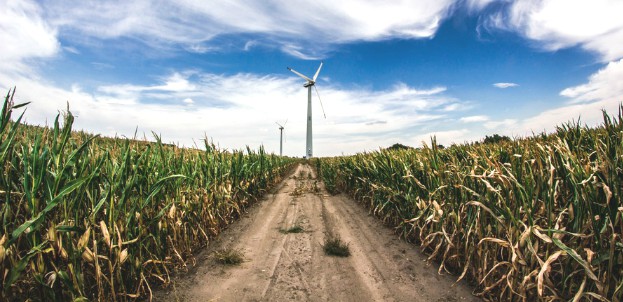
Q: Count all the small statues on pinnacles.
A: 0